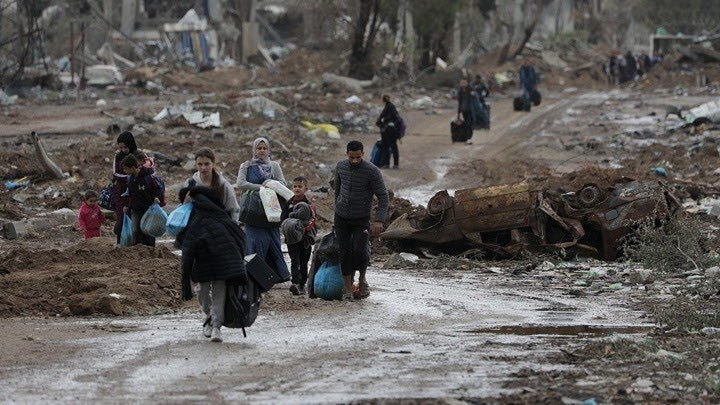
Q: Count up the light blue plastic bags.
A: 4